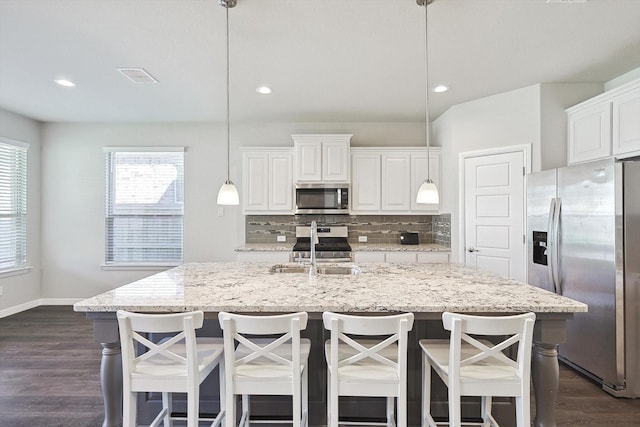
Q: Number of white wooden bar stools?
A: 4